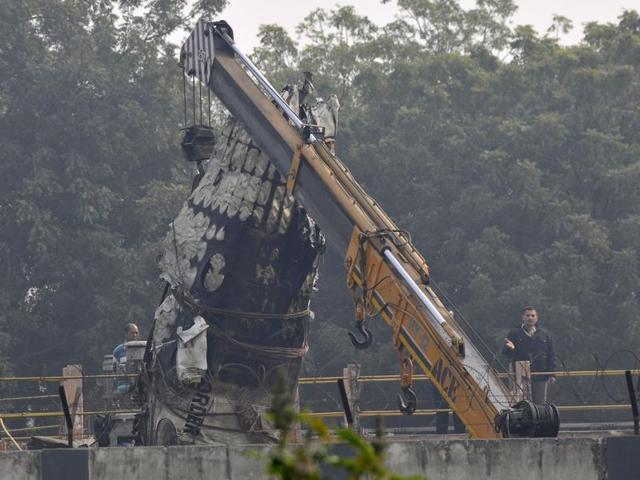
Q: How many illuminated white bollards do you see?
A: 0